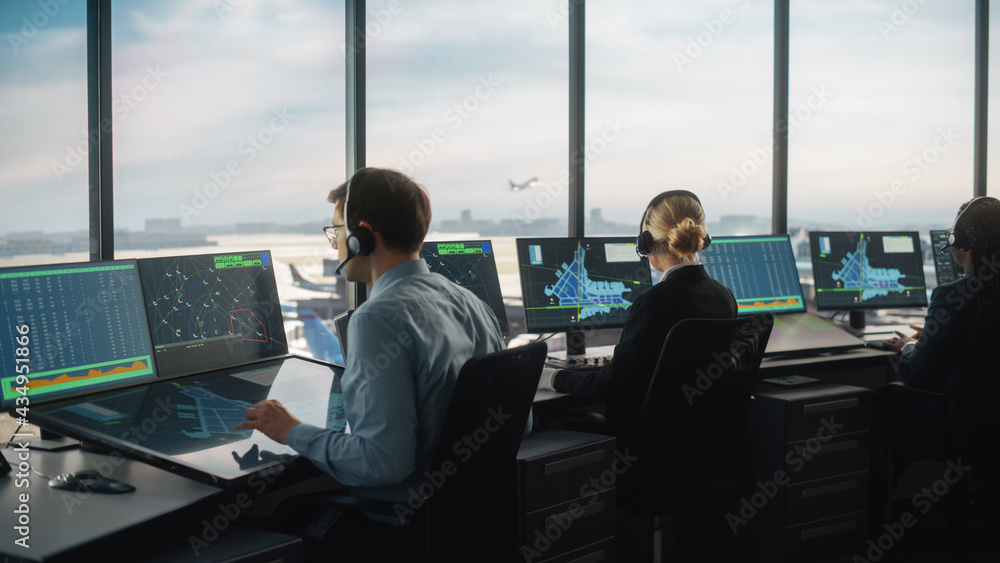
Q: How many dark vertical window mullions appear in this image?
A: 5